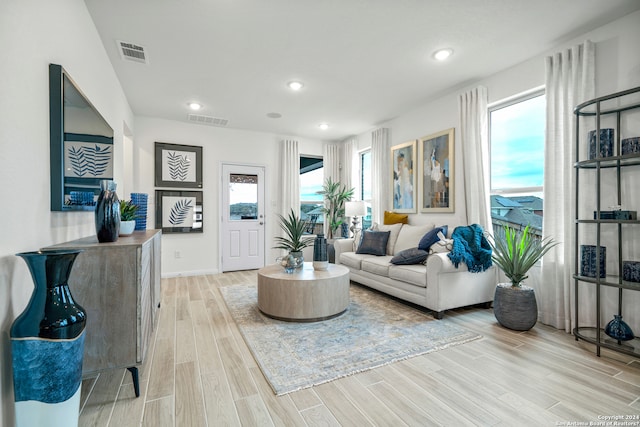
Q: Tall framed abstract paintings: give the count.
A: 2